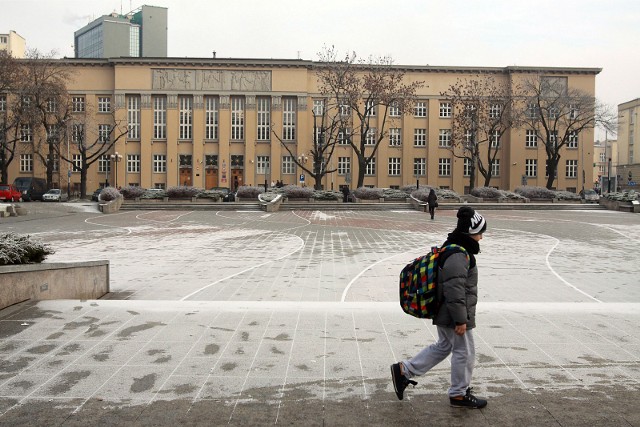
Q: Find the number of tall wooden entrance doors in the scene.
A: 3